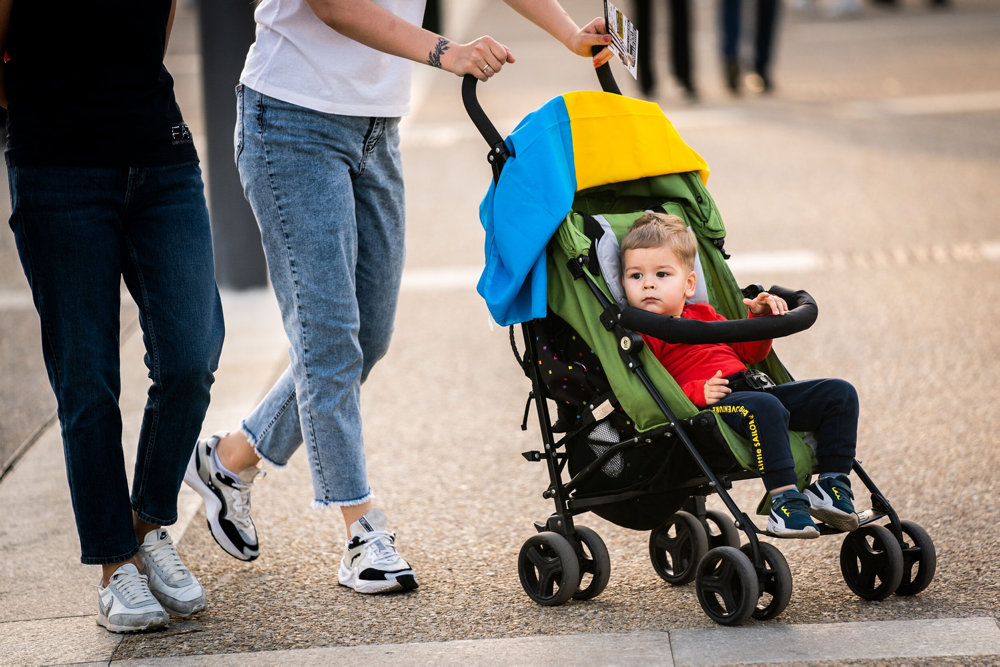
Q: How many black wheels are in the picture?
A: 8